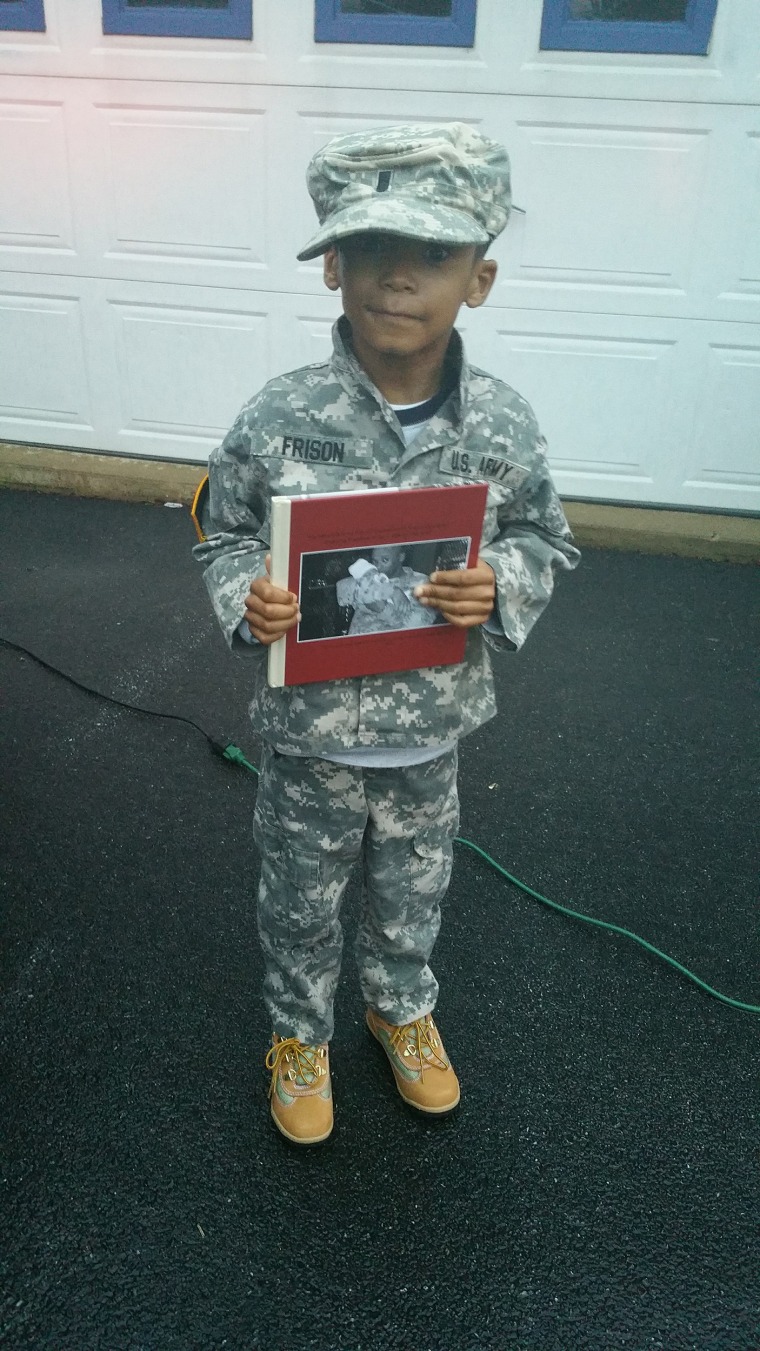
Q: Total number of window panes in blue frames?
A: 4